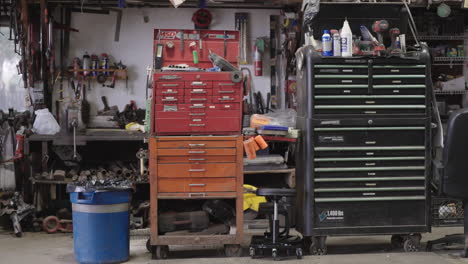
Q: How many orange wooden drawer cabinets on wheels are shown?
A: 1